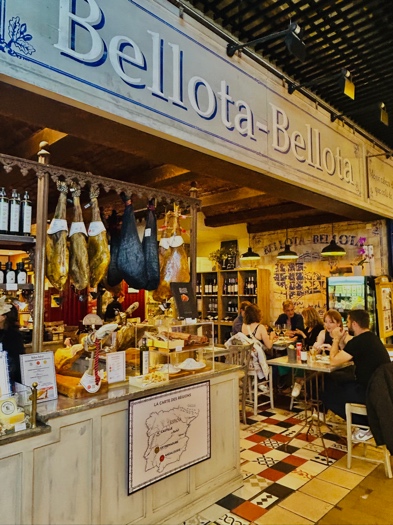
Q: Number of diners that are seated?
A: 6